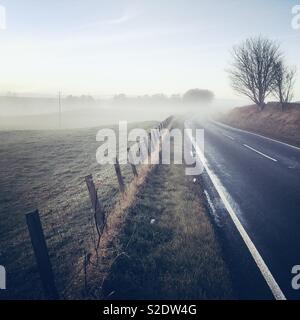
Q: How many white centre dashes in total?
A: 2